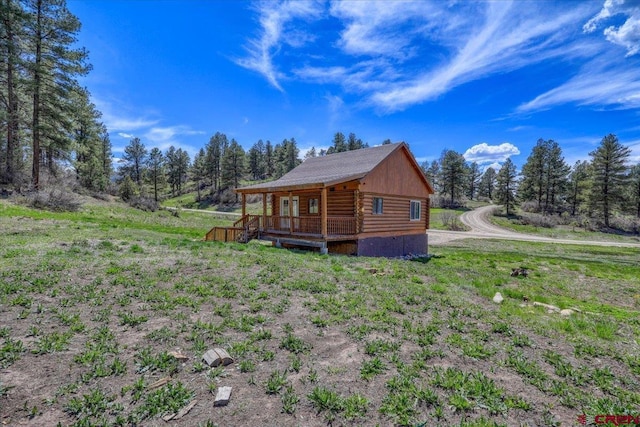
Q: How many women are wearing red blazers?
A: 0